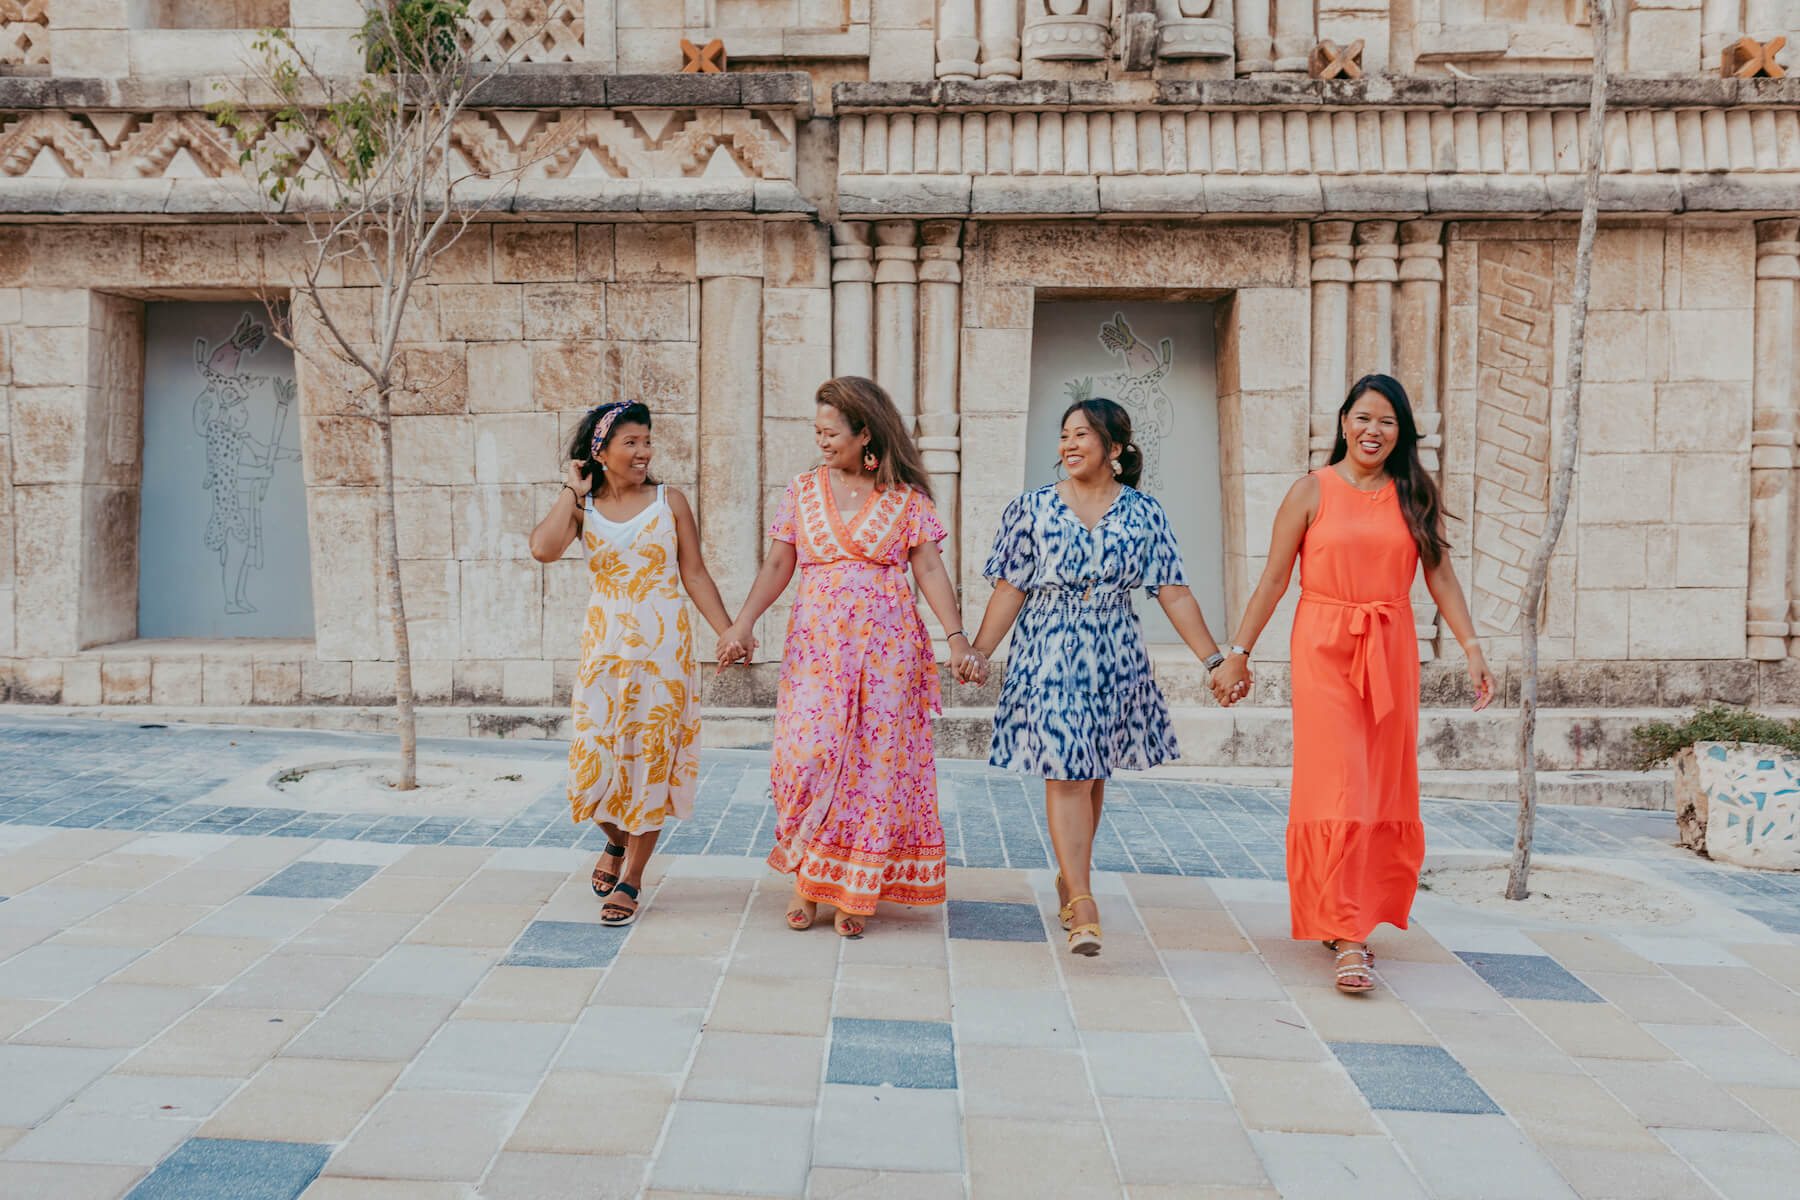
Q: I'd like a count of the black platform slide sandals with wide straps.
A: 2